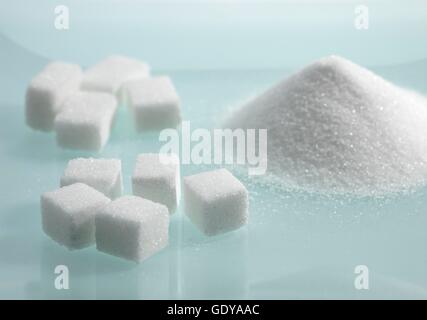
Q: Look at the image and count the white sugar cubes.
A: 9